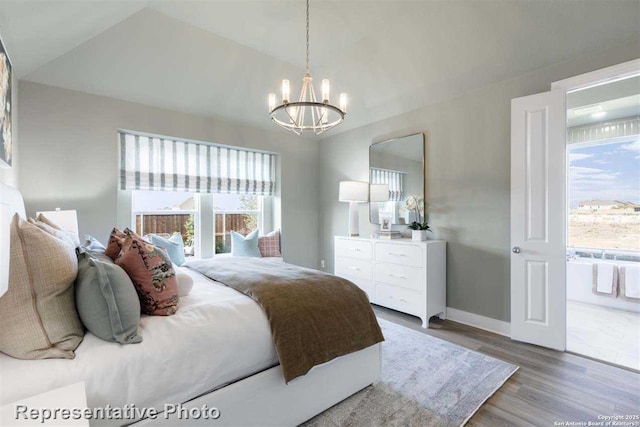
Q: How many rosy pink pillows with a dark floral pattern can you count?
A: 2